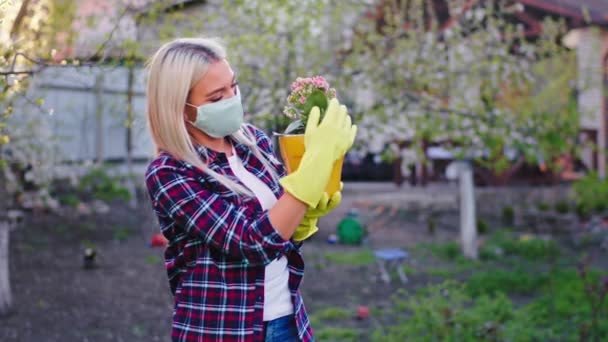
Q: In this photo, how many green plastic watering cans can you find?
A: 1